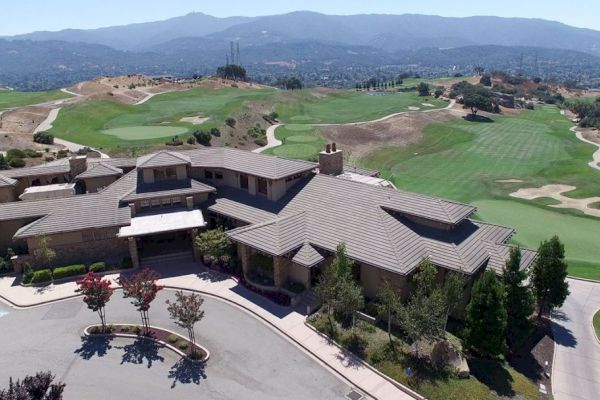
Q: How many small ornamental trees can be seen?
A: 3